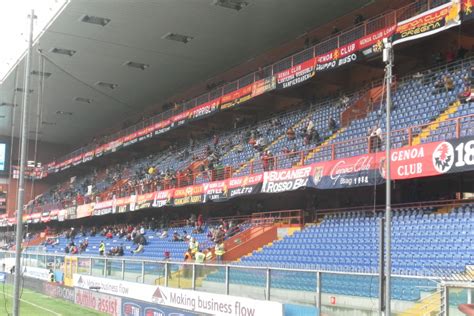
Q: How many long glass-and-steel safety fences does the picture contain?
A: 1